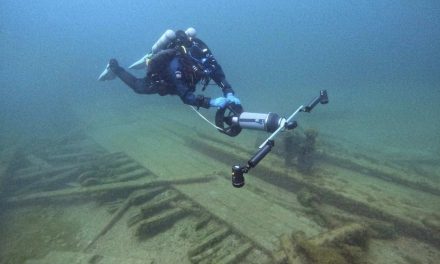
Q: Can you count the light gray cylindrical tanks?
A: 2